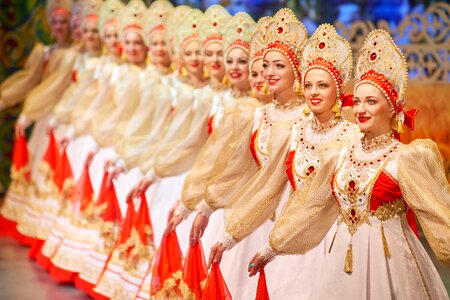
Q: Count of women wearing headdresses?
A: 14